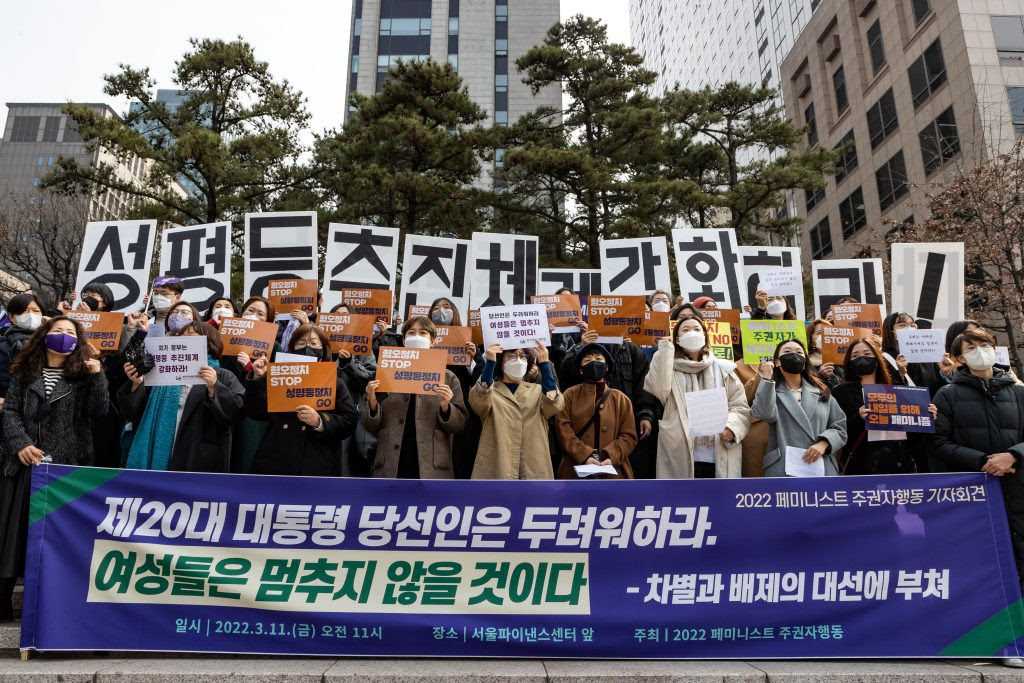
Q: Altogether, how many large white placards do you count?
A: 12